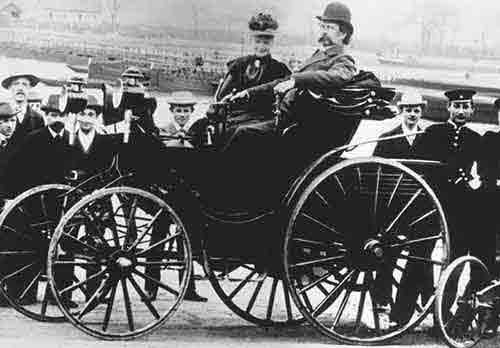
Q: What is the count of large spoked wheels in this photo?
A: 4